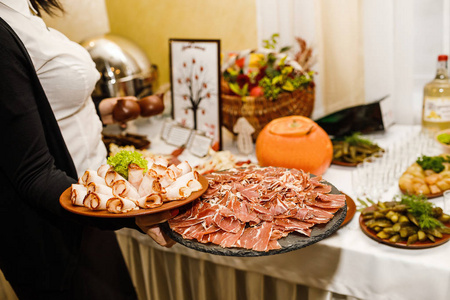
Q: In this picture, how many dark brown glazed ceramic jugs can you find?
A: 2